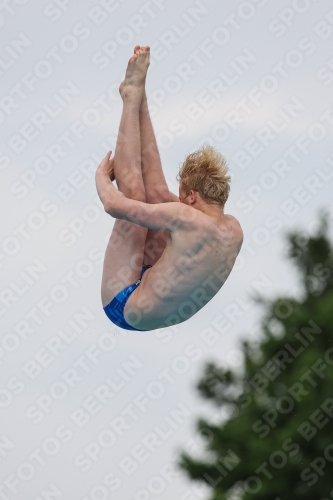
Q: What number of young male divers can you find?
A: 1